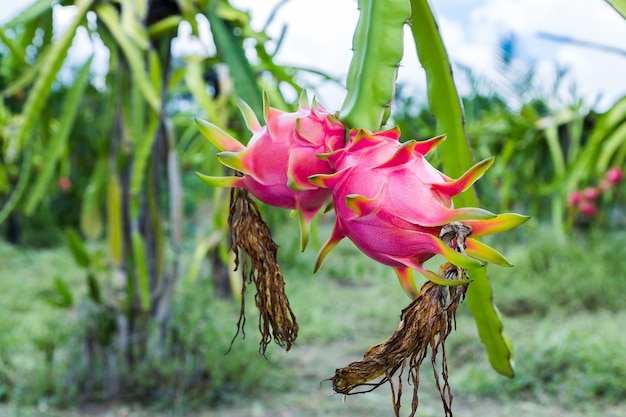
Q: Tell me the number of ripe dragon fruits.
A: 2